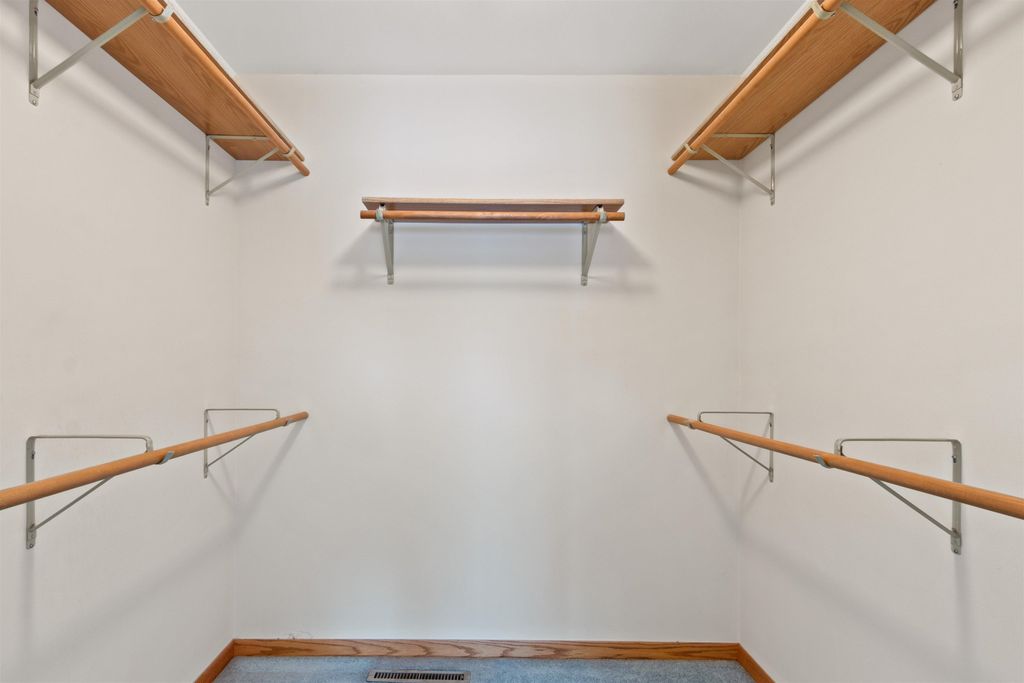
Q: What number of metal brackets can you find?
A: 10